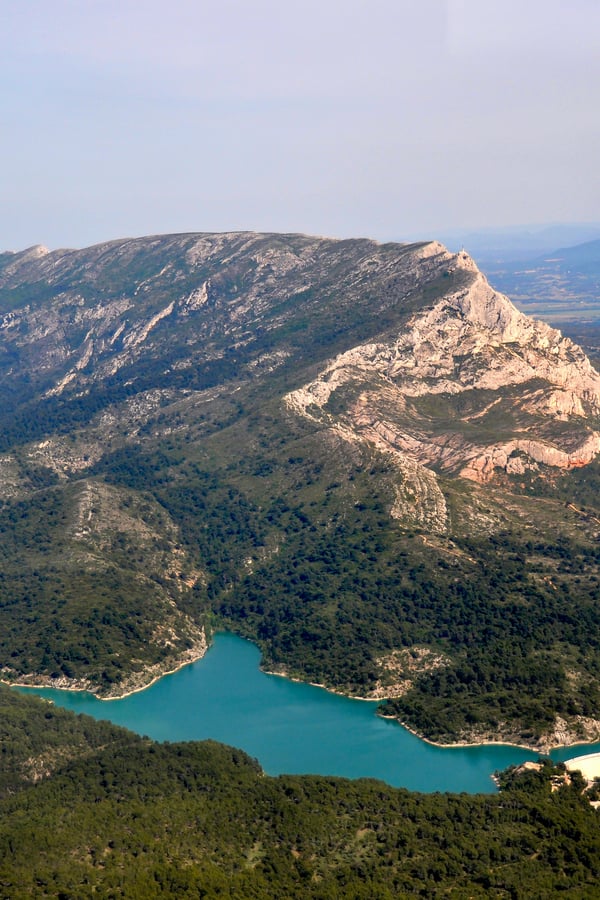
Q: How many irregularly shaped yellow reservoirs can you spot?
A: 0